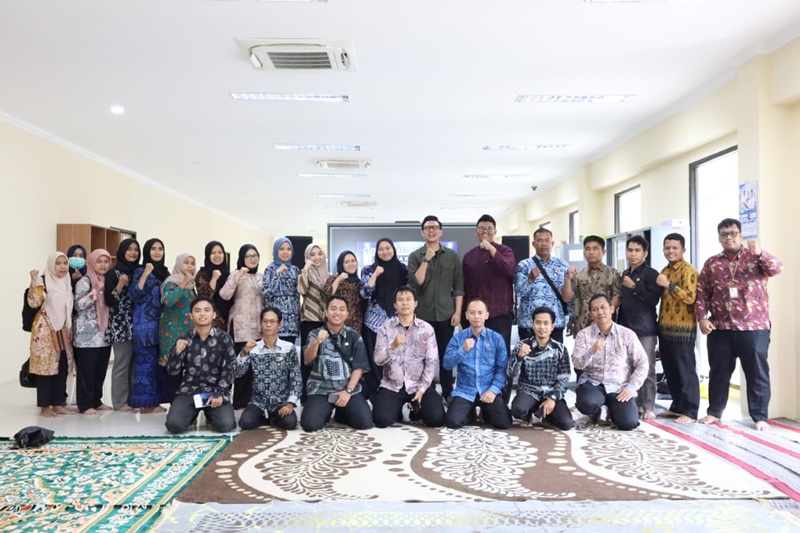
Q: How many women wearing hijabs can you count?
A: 12